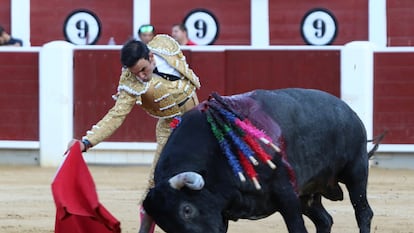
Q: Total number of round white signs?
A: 3